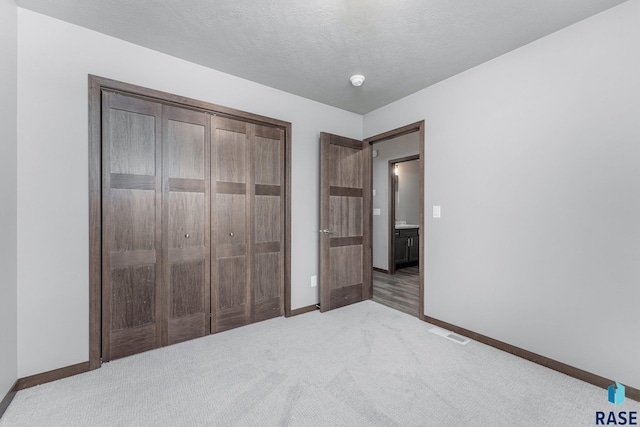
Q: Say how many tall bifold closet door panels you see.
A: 4